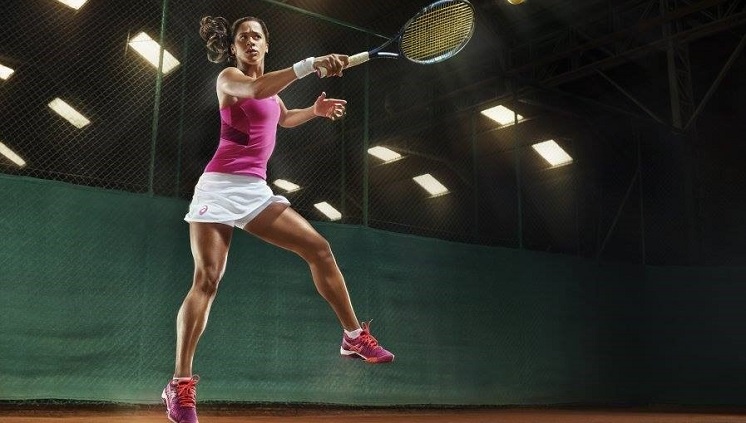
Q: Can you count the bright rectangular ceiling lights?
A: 11